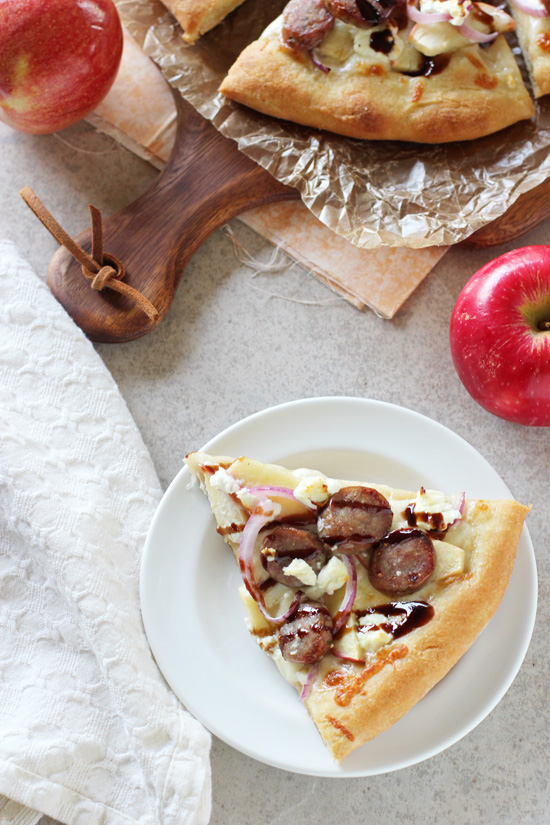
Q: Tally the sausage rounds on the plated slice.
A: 4